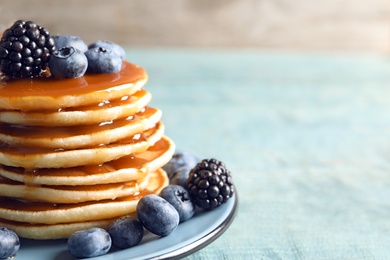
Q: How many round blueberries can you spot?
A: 11